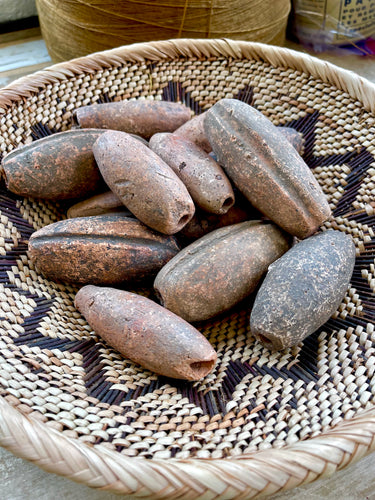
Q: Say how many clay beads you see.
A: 13